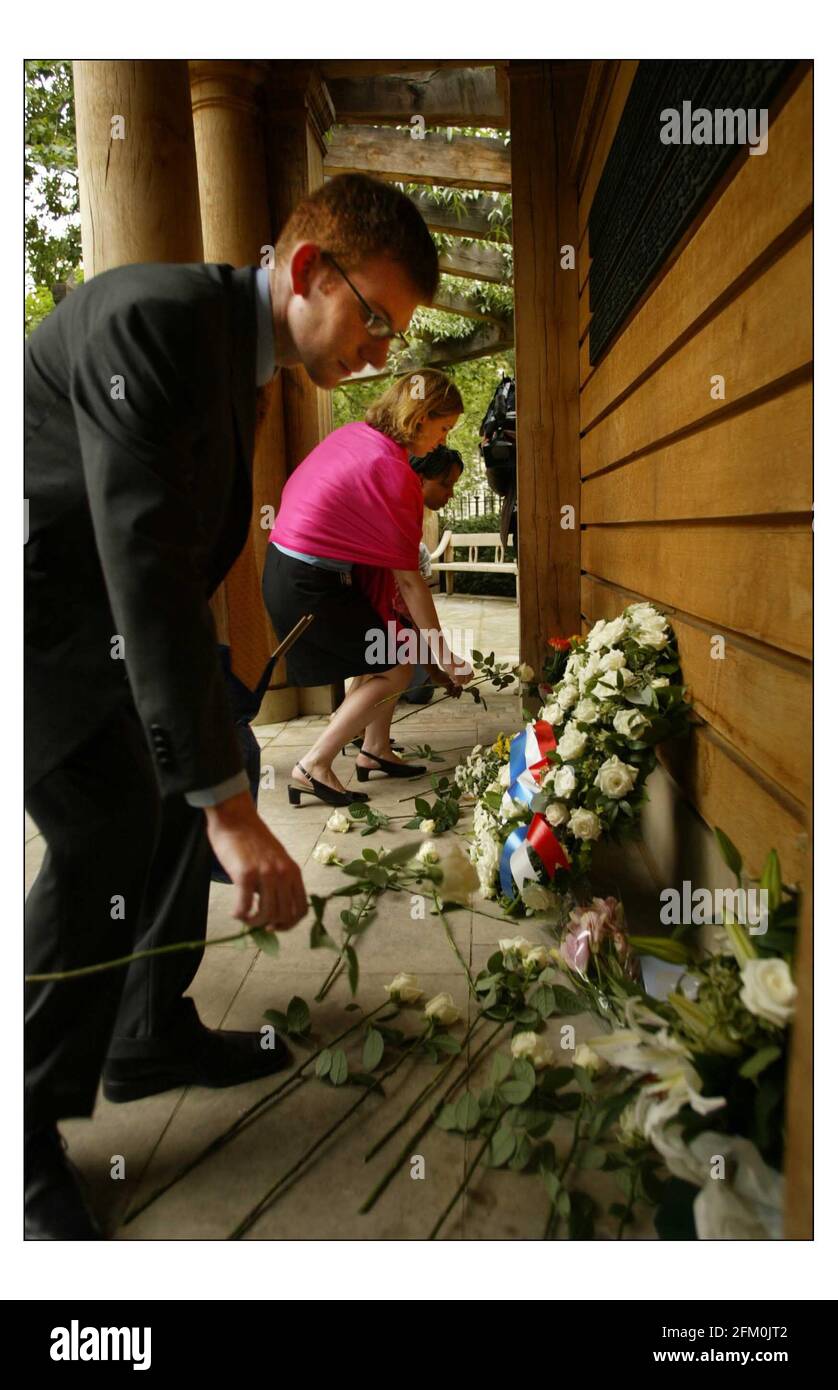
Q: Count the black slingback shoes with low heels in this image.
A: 2